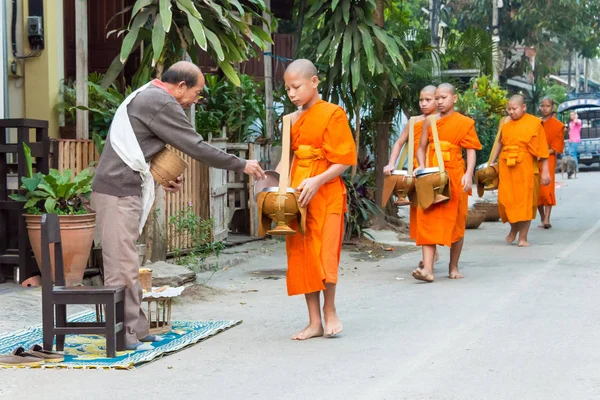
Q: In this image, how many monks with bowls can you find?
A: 4